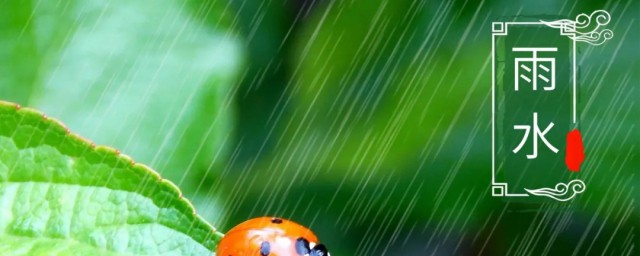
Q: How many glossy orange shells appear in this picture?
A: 1